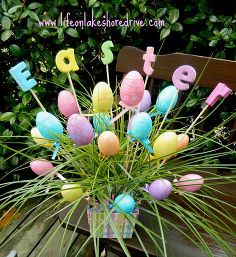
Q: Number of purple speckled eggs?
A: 3